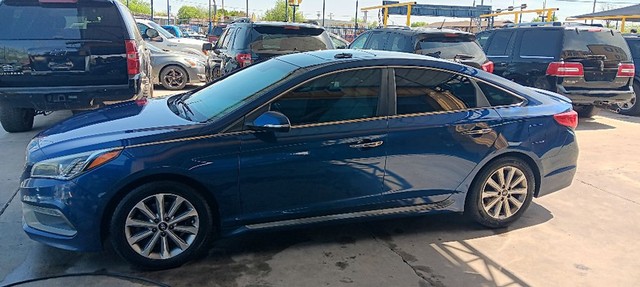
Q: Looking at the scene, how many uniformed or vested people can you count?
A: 0